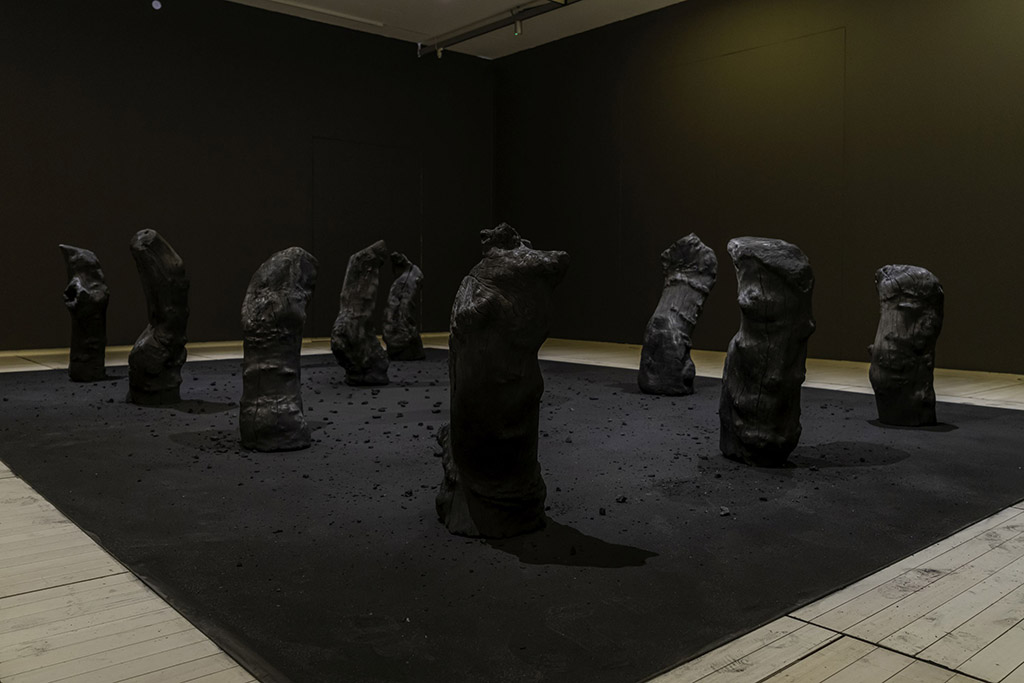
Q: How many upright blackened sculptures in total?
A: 9